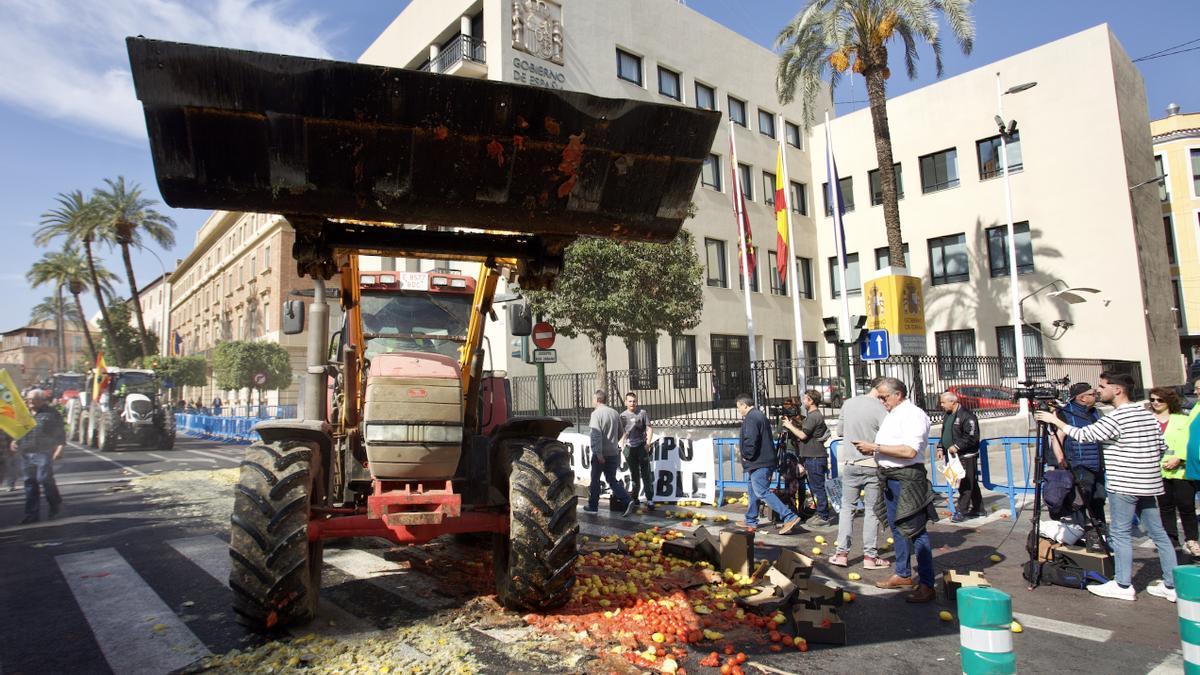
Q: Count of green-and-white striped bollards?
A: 2